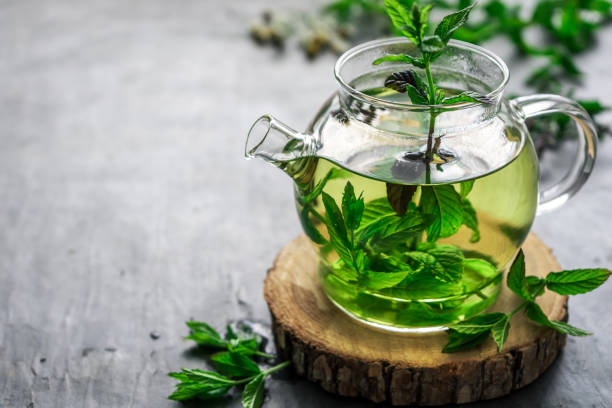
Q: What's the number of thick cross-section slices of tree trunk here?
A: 1